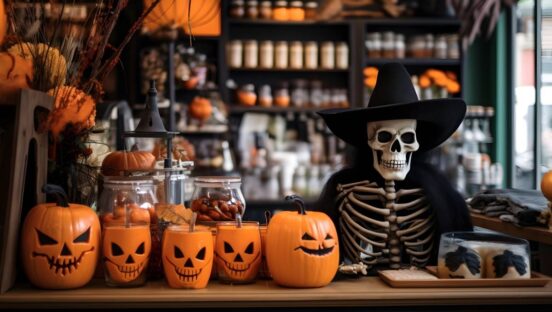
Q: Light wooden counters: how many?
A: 1